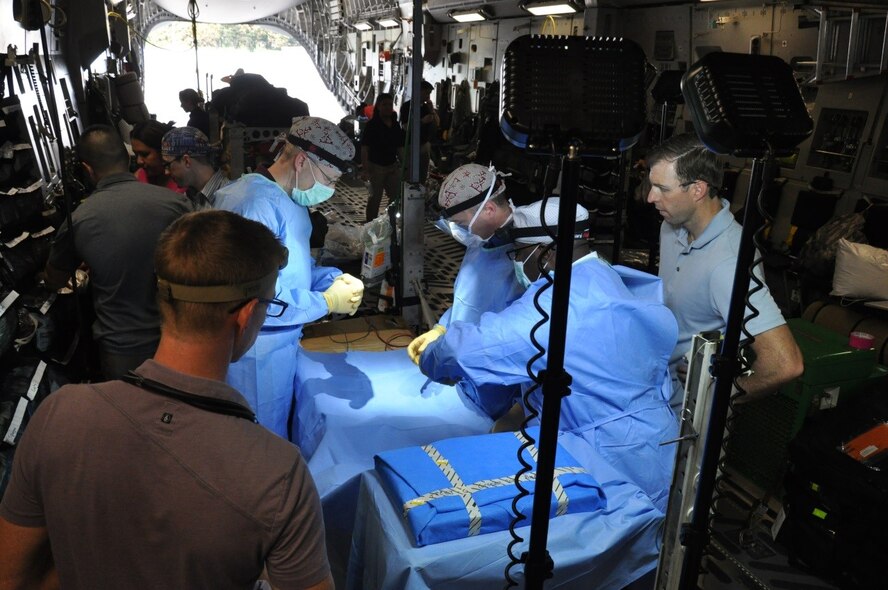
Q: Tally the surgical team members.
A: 3